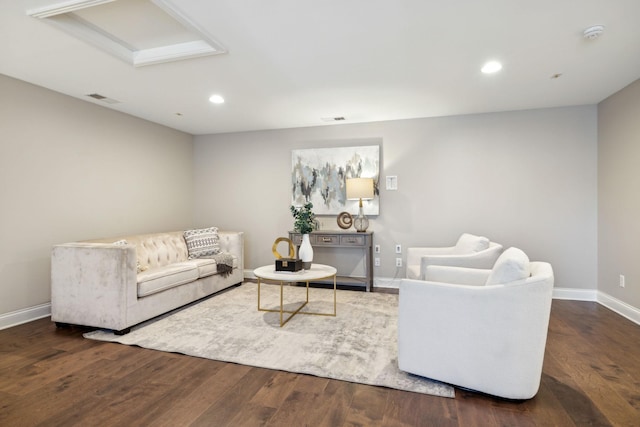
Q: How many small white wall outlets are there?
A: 5